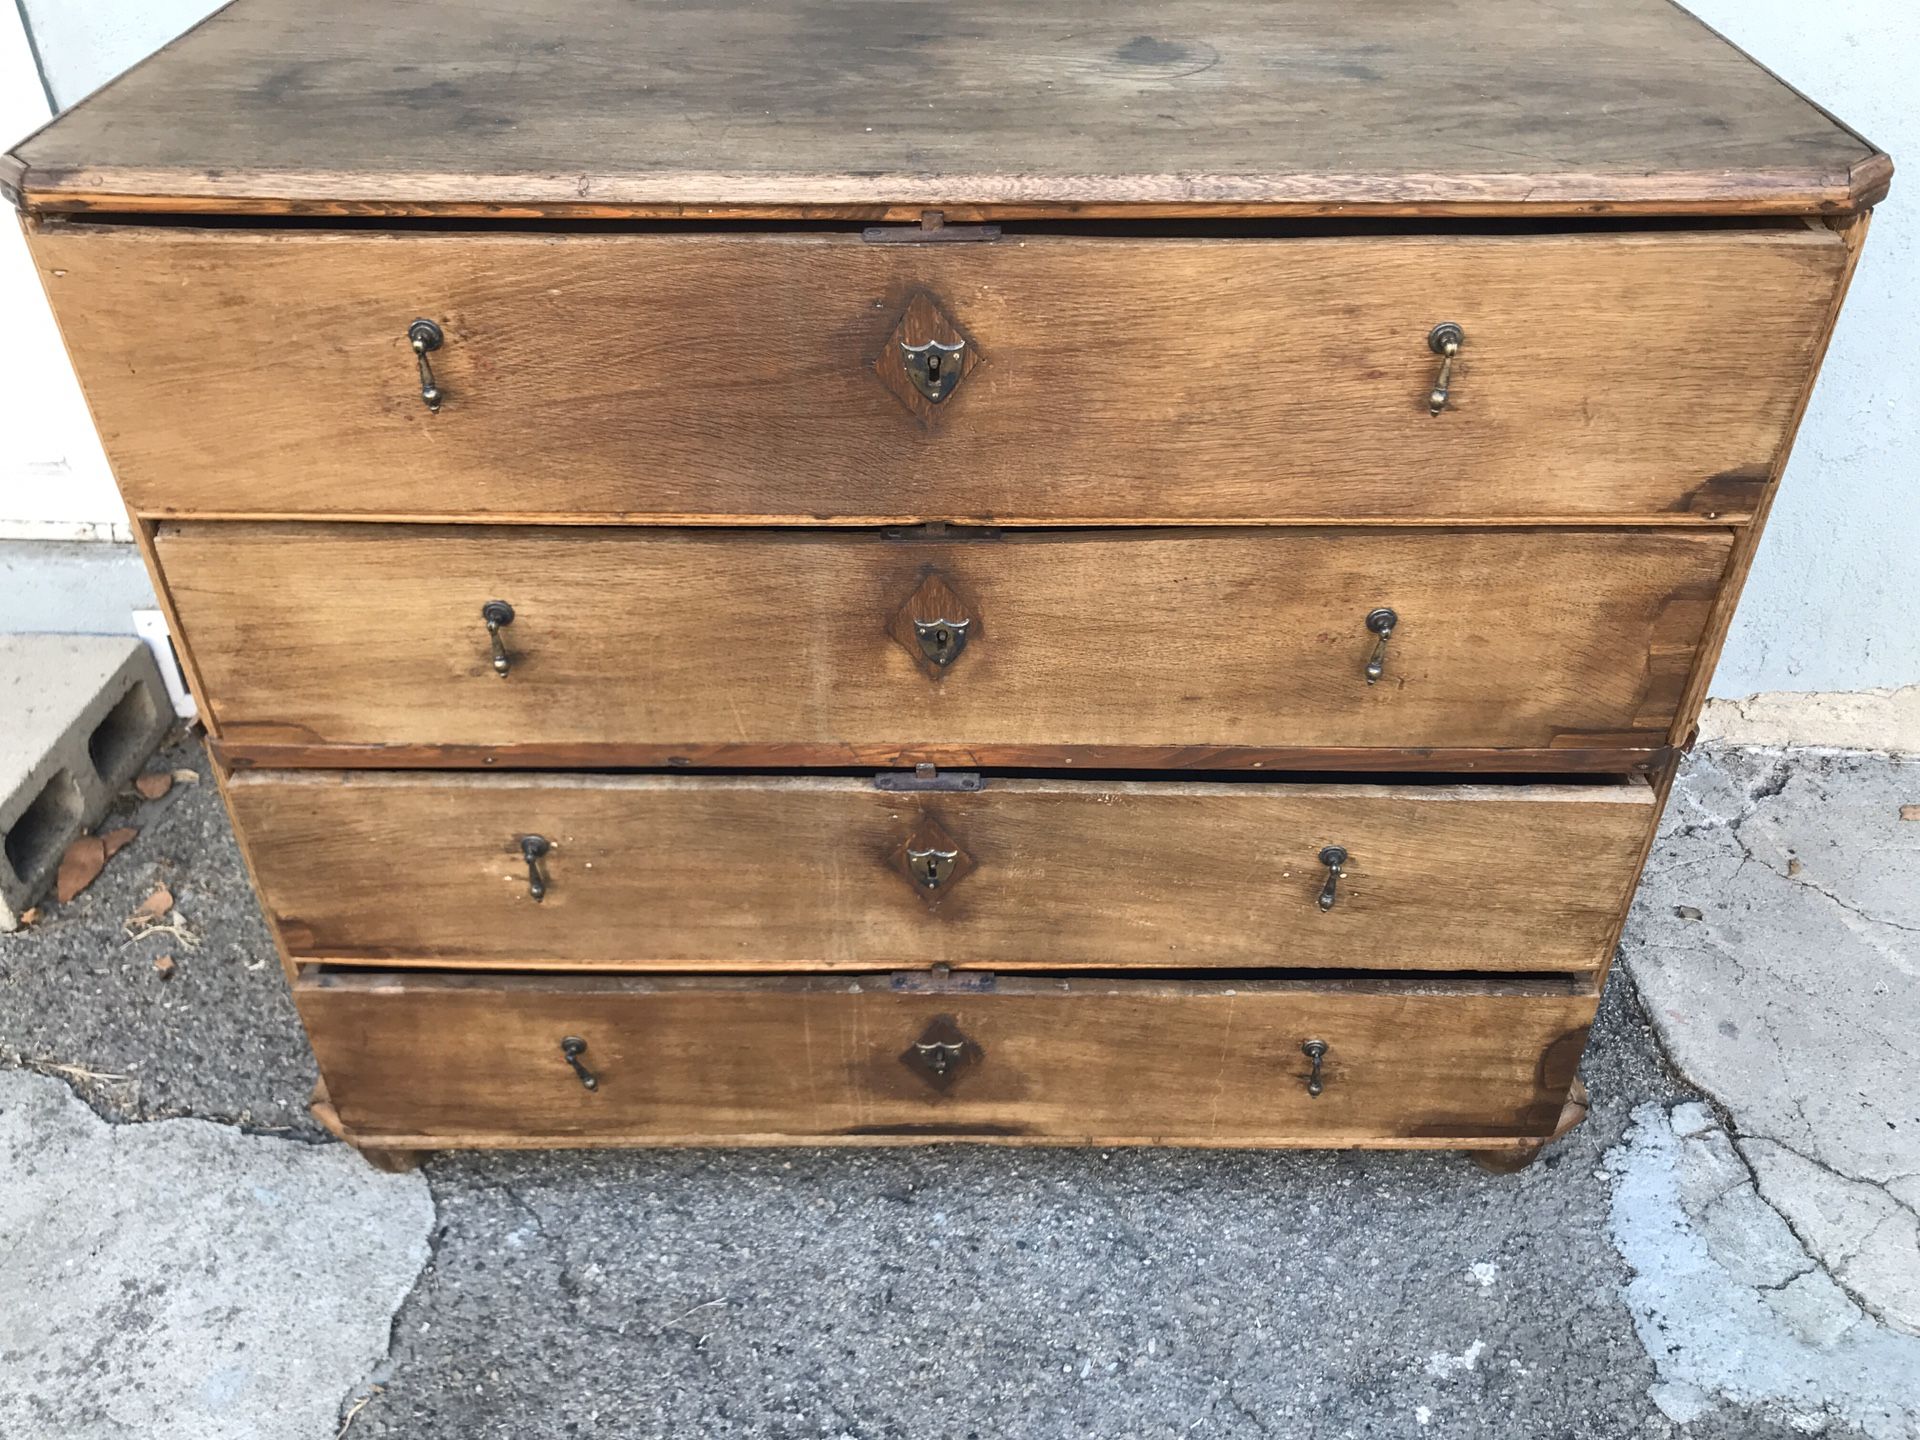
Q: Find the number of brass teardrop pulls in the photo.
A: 8